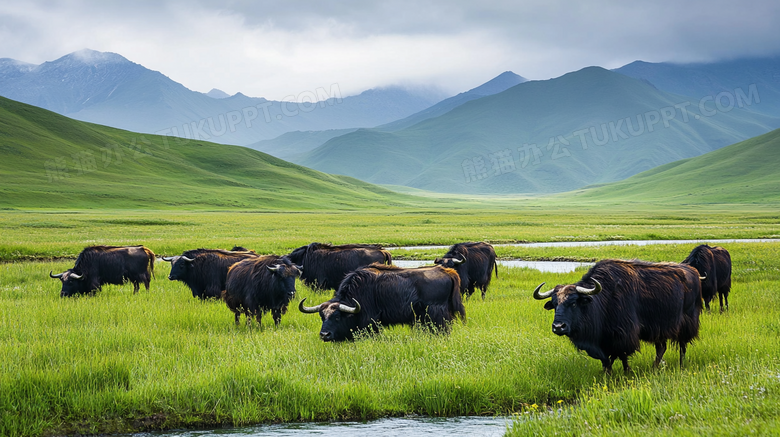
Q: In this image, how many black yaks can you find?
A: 8